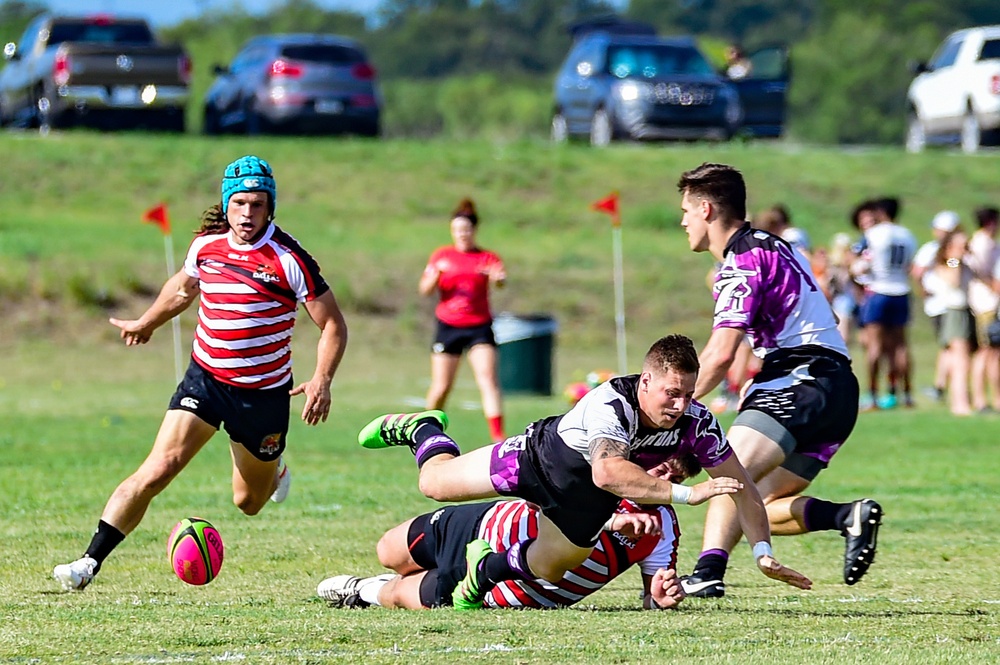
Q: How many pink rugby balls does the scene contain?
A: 1